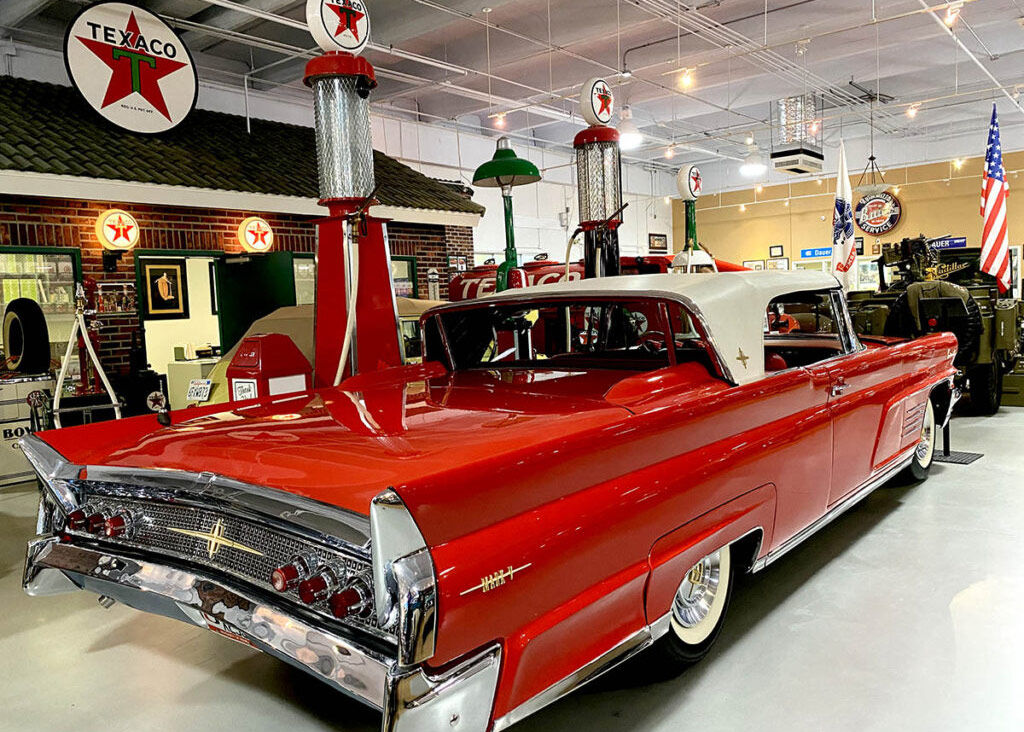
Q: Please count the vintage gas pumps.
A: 3